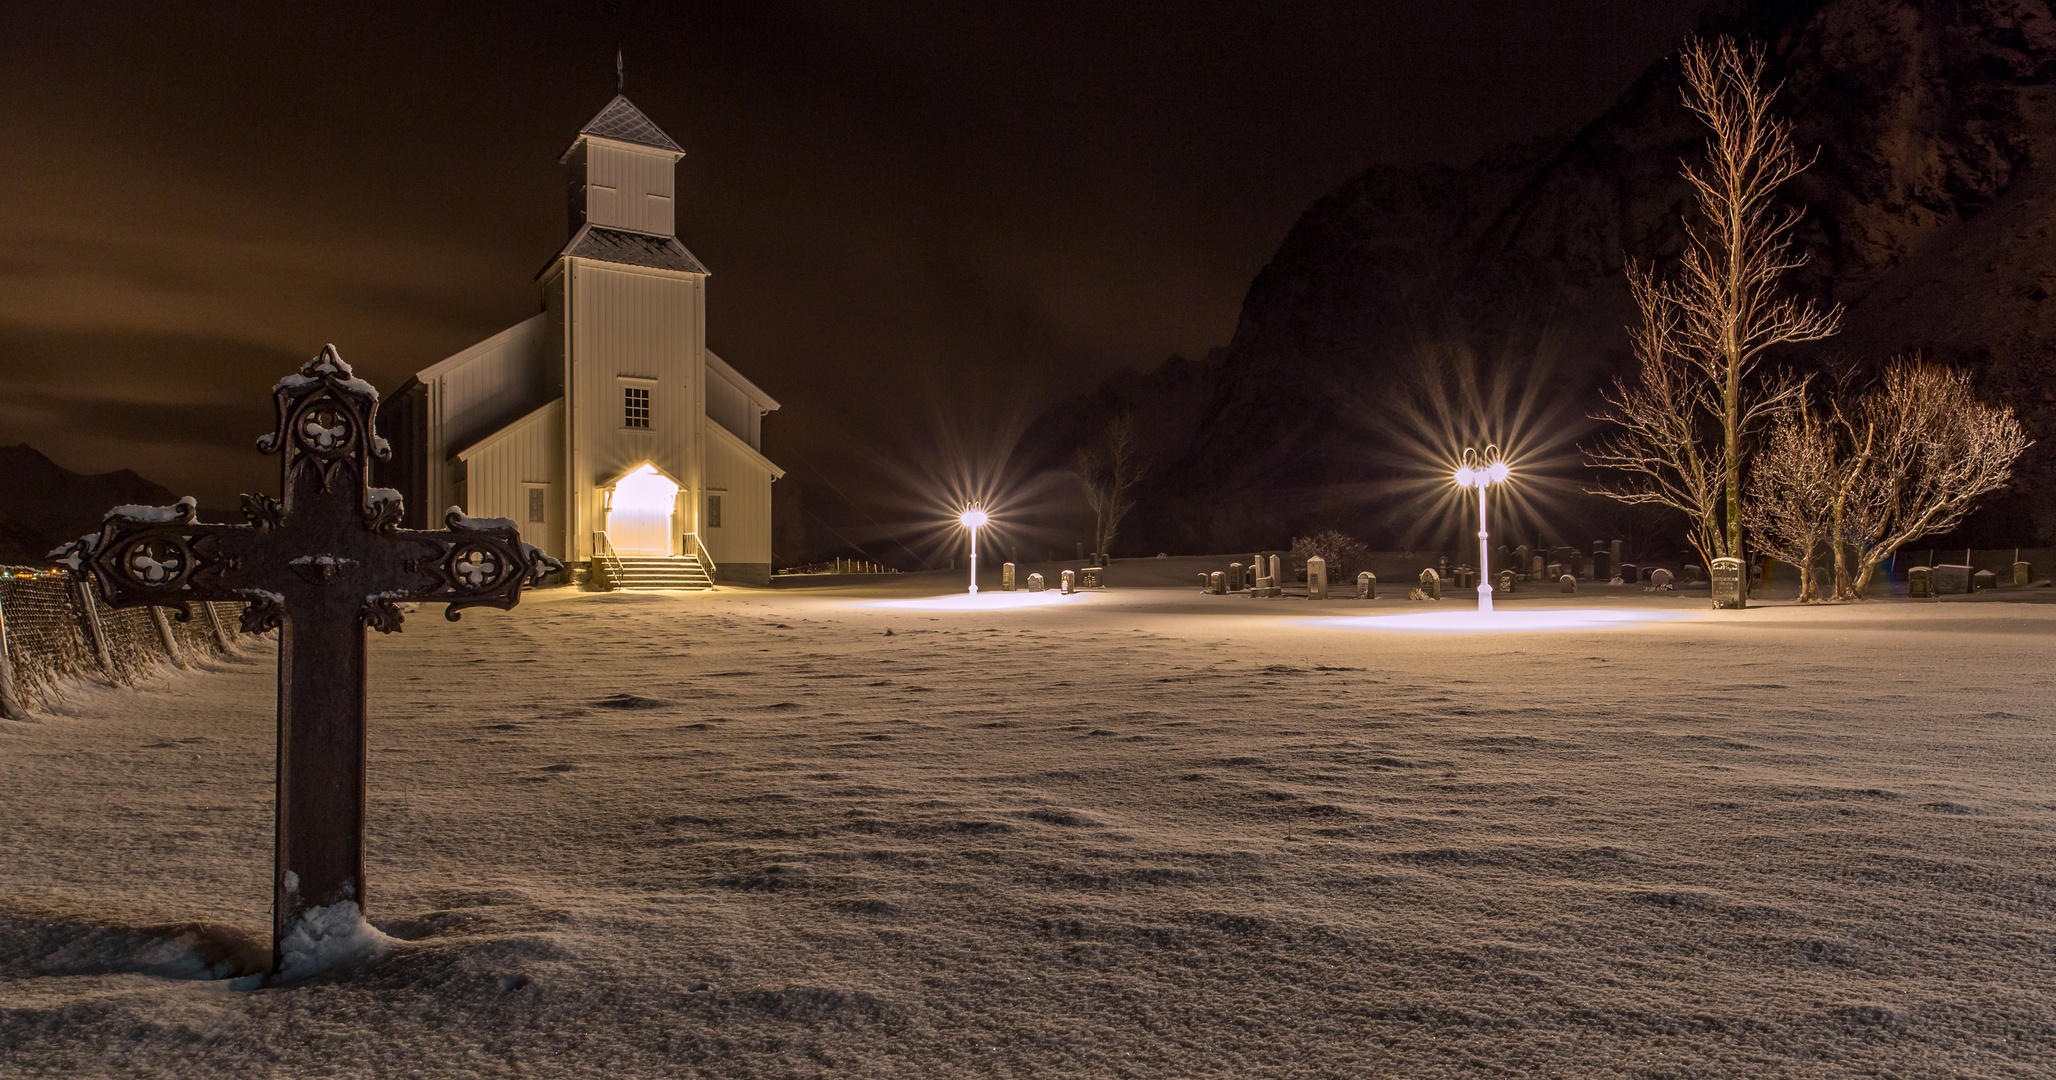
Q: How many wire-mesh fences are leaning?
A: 1